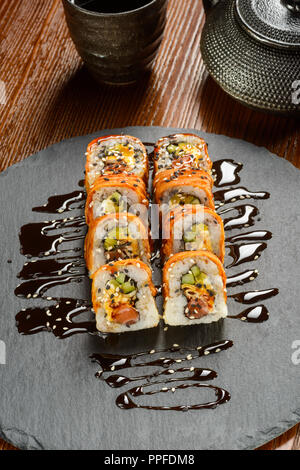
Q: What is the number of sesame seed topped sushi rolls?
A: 8